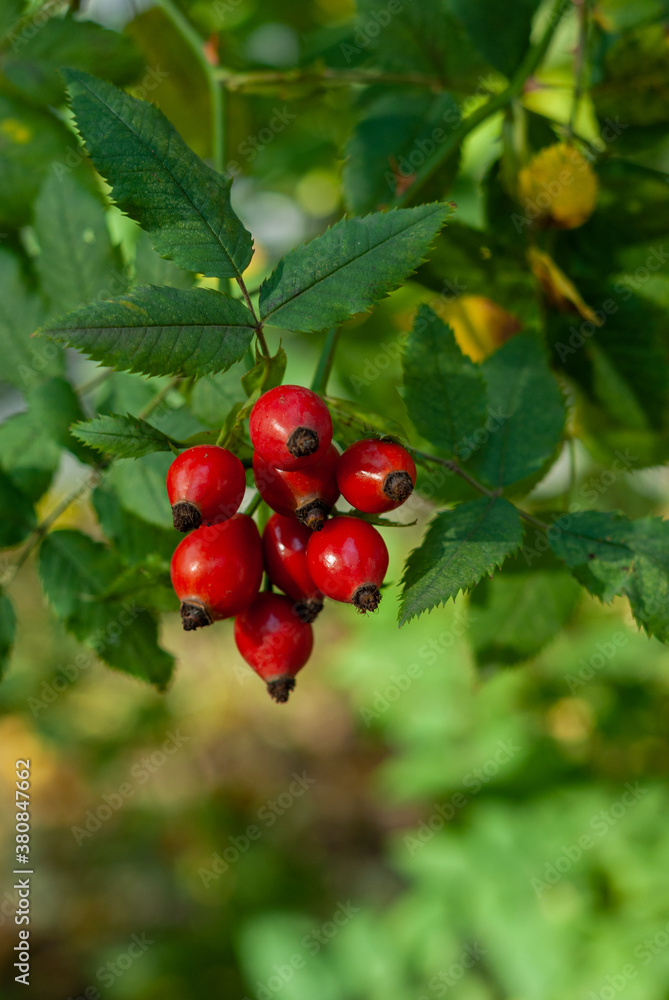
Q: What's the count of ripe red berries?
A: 8